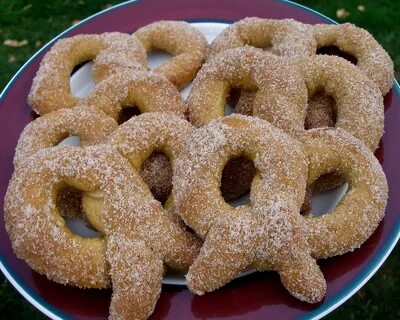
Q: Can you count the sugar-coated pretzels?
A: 6